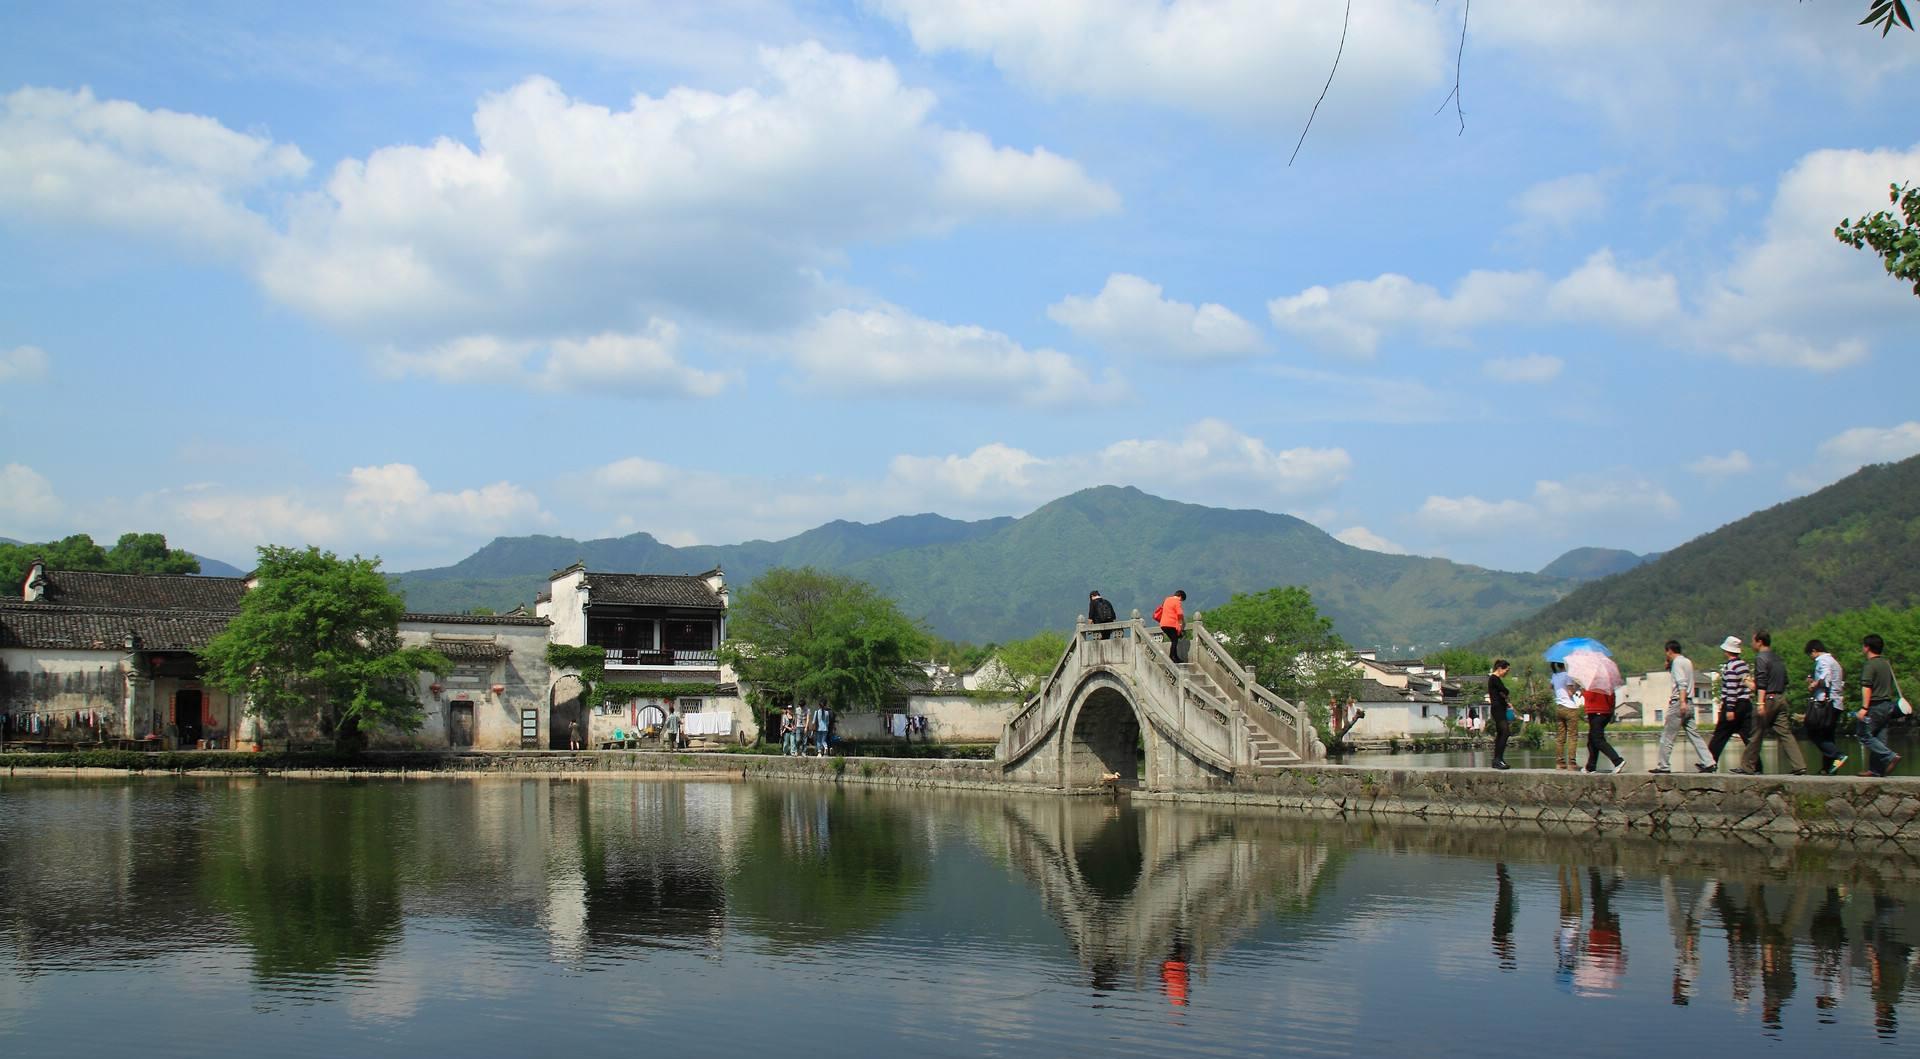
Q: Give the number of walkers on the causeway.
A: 8